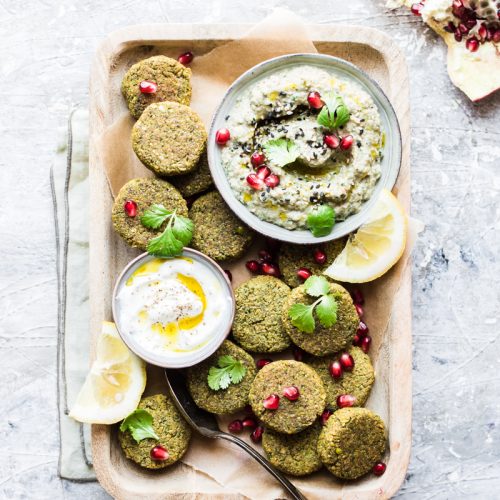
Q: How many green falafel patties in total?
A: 14